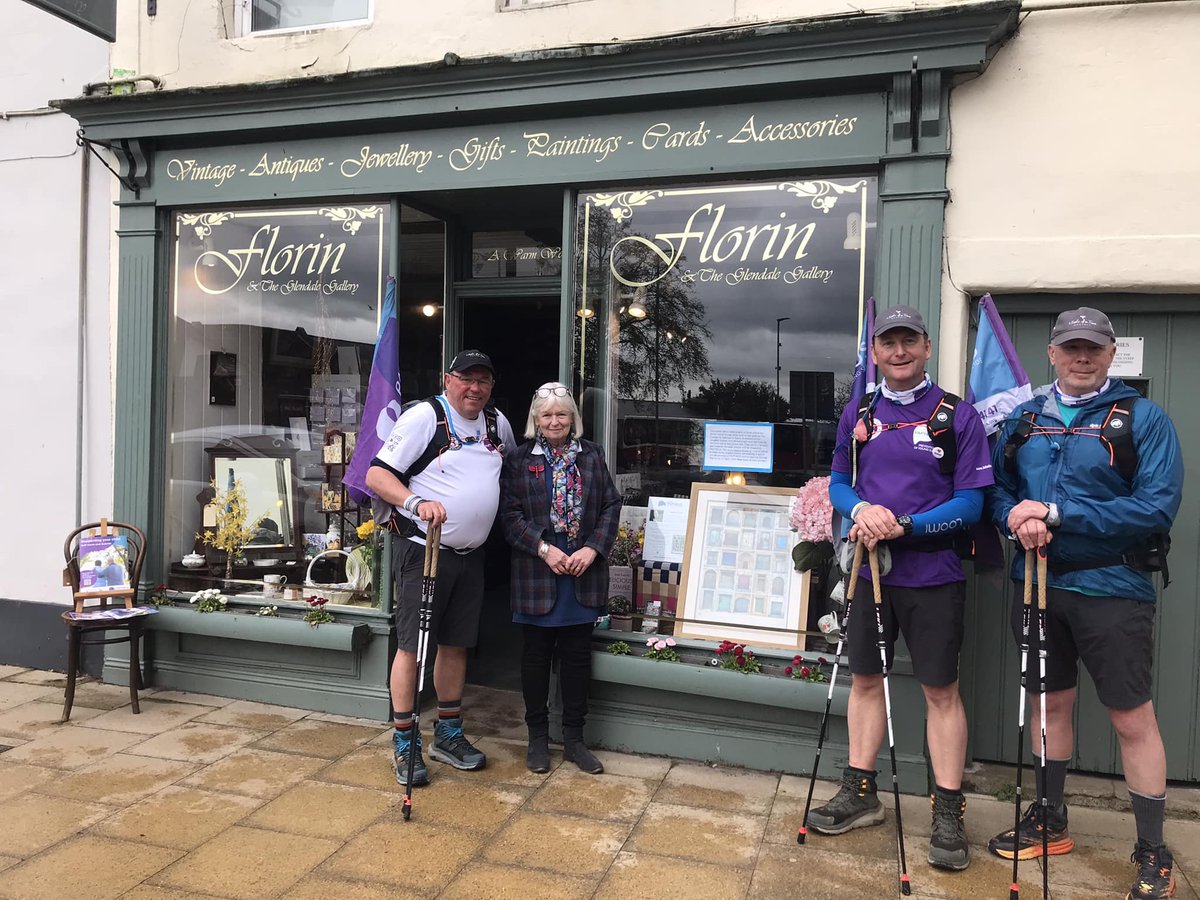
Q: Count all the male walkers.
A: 3